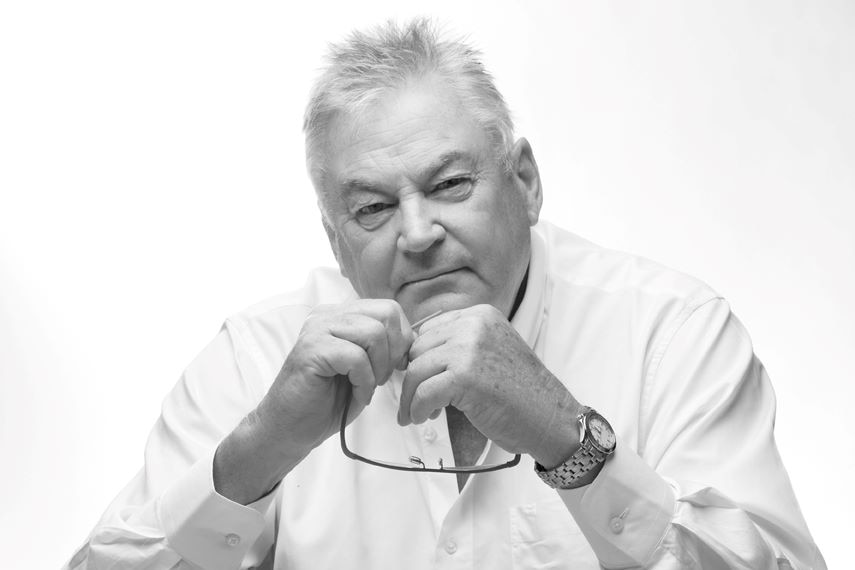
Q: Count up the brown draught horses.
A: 0